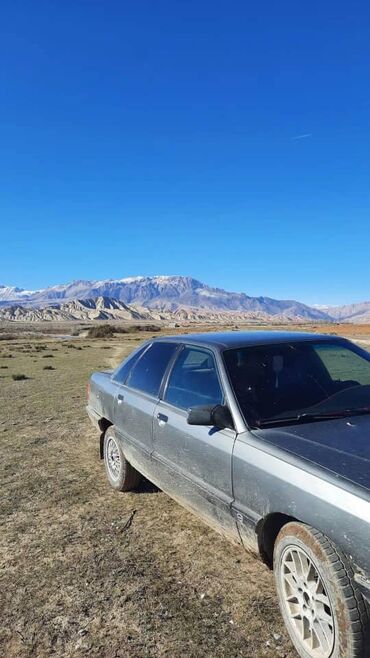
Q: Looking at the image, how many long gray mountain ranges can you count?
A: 1